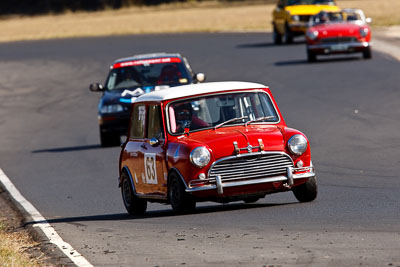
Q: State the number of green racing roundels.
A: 0